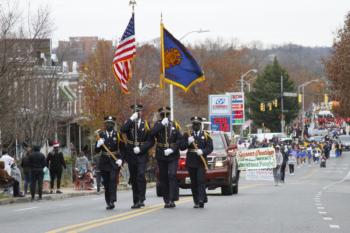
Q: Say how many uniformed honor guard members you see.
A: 4